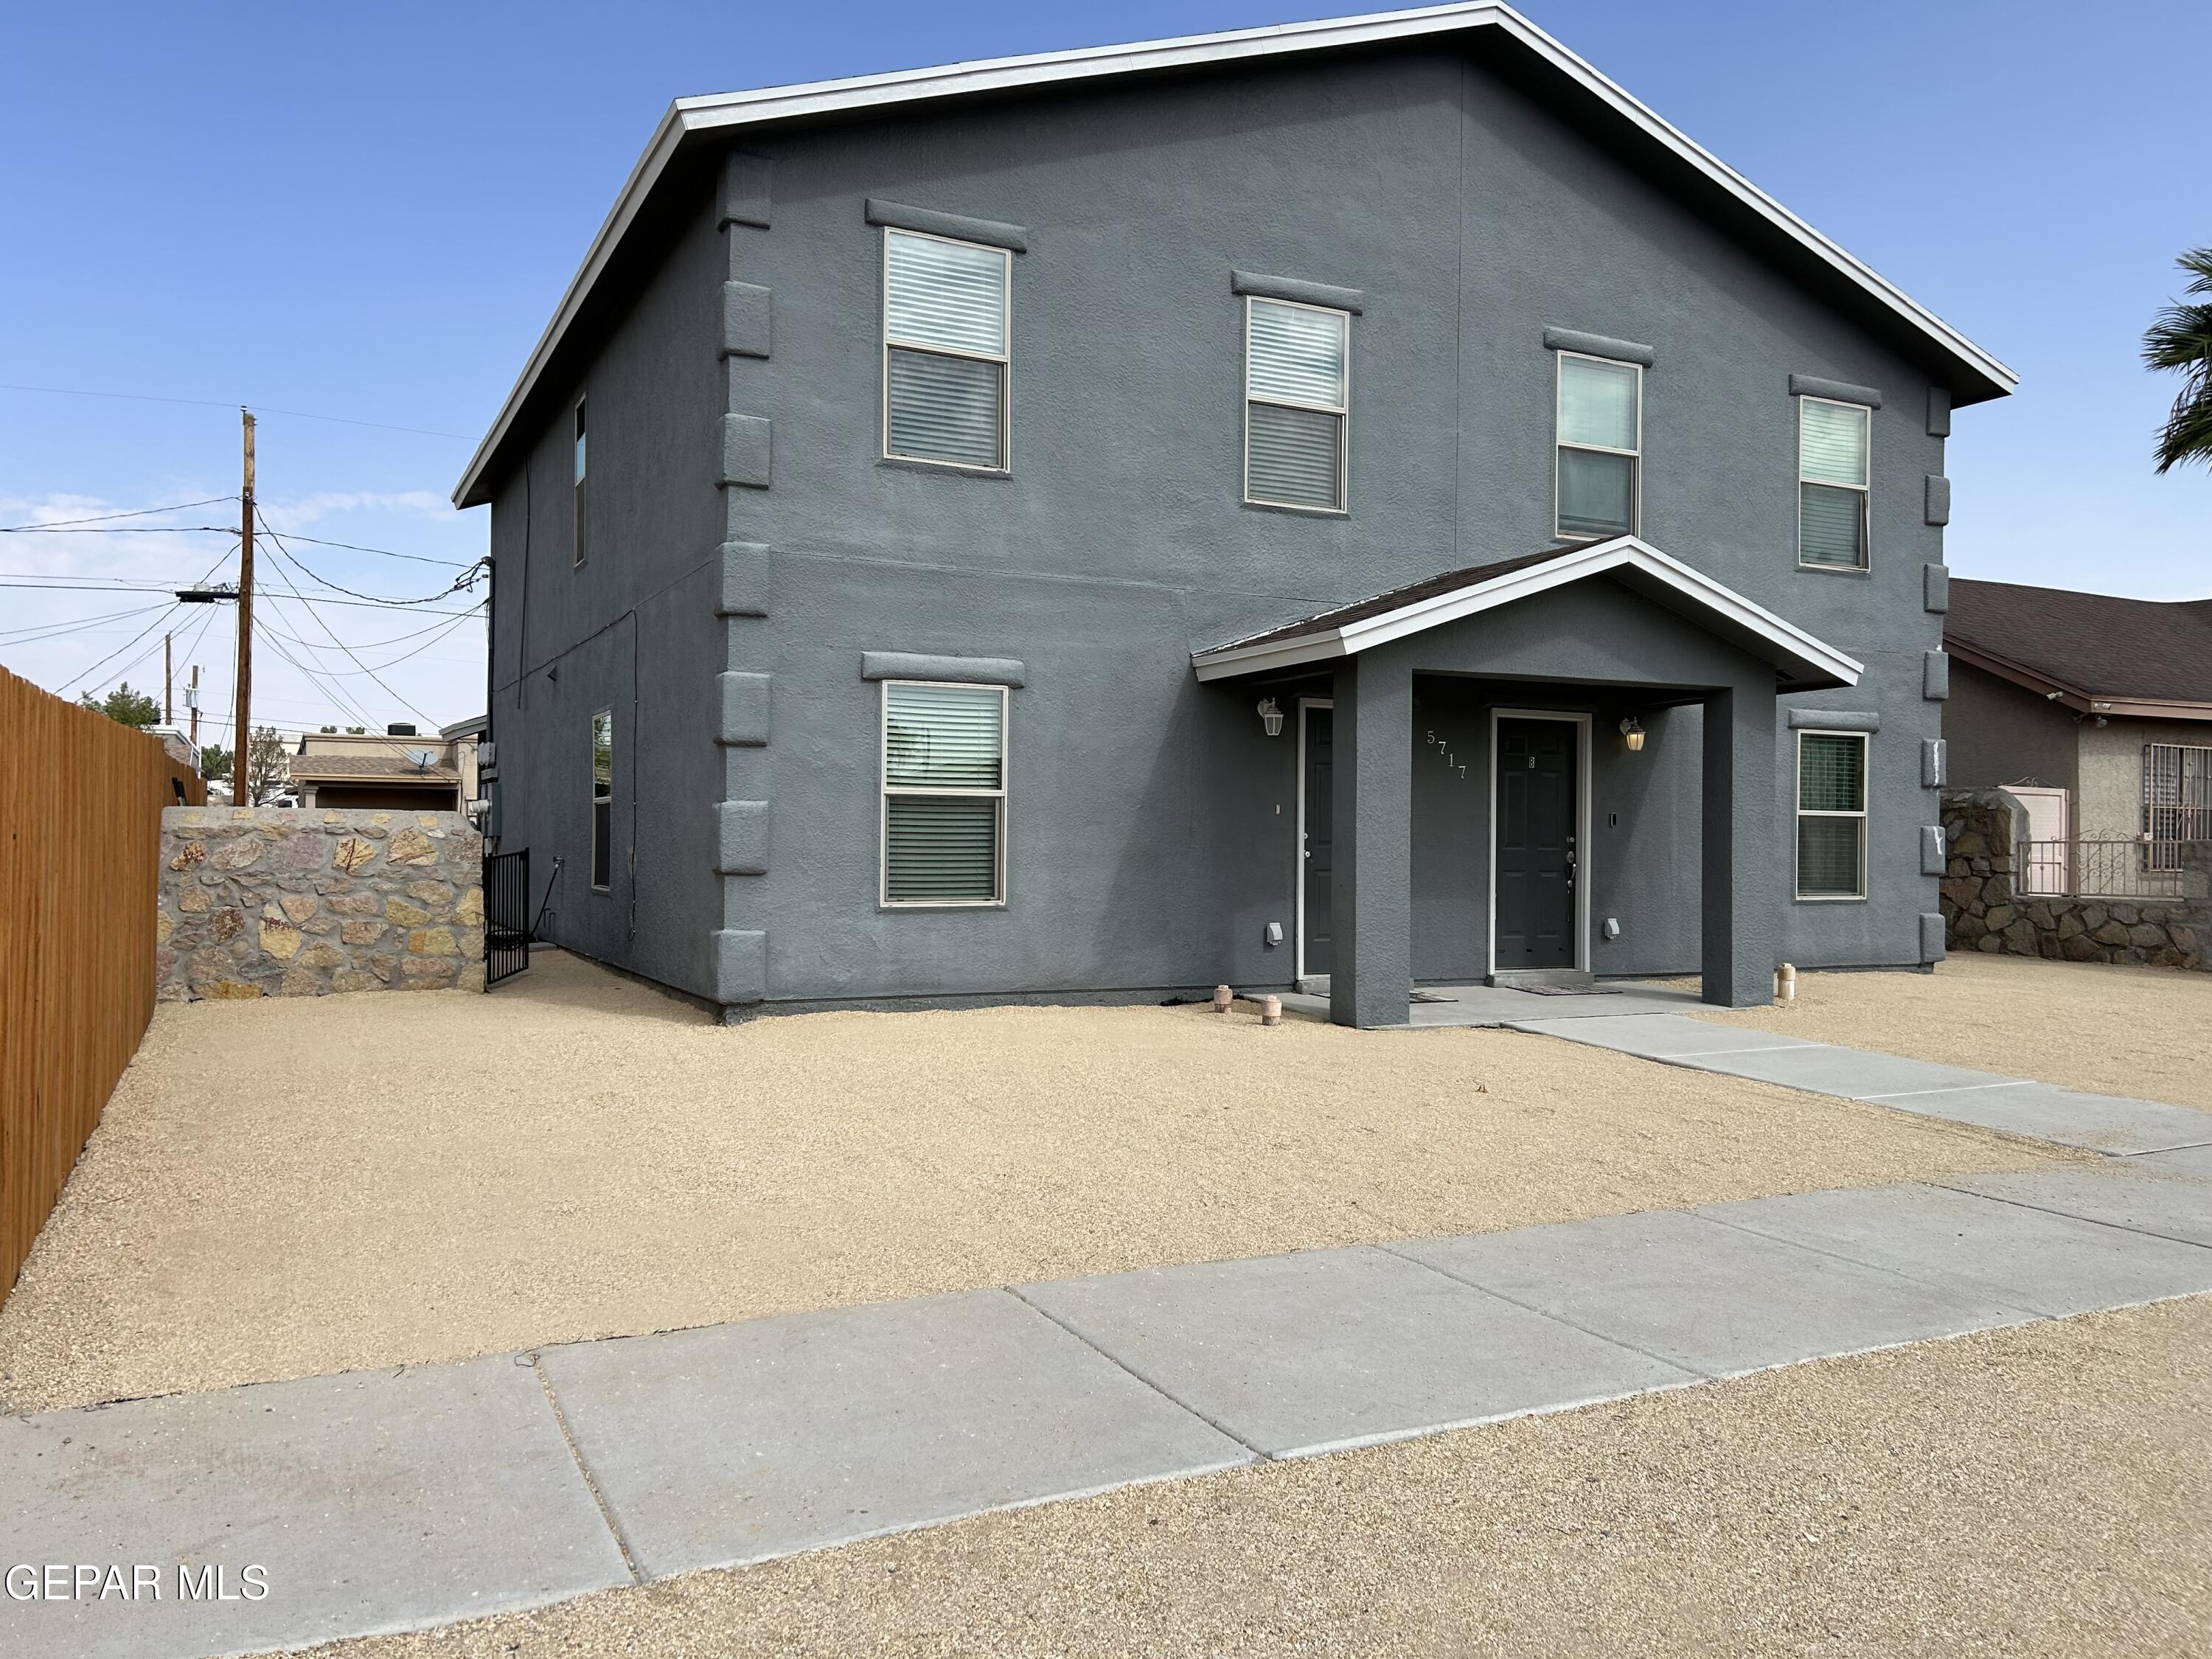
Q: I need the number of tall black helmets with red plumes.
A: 0